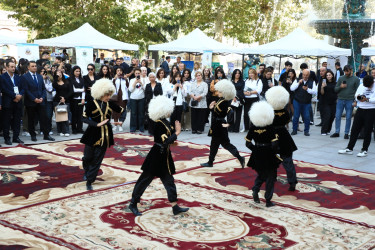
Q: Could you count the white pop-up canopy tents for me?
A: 5